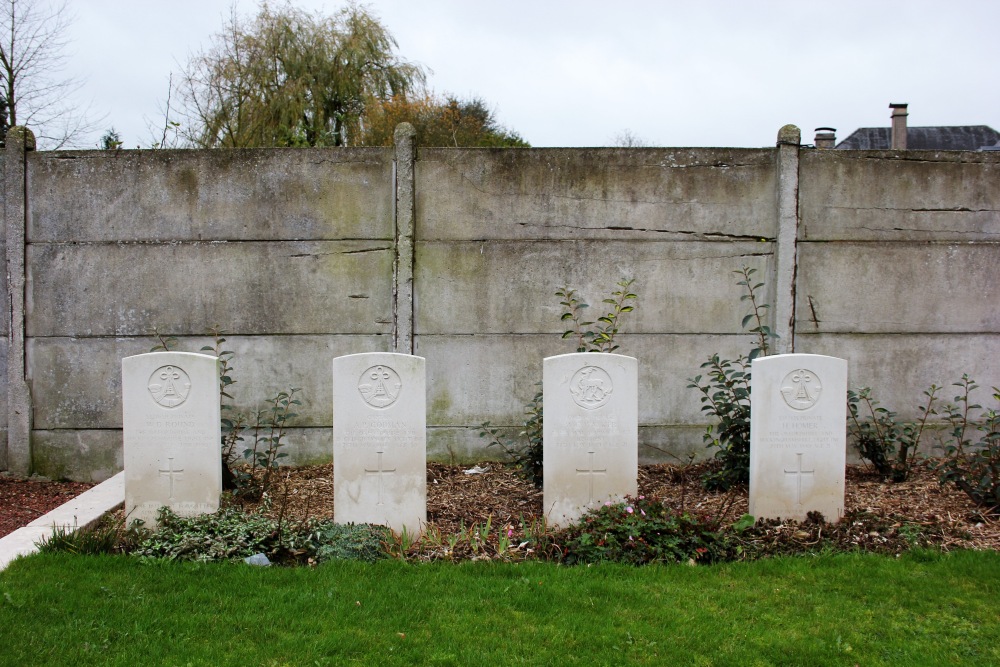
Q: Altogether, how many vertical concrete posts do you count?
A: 3